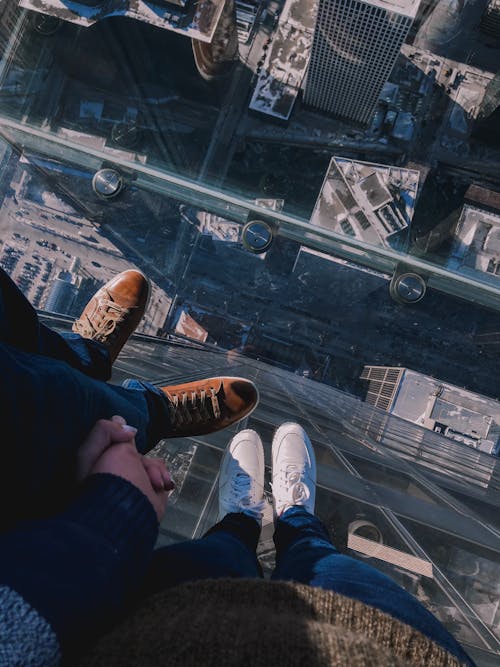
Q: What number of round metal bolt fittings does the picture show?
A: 3